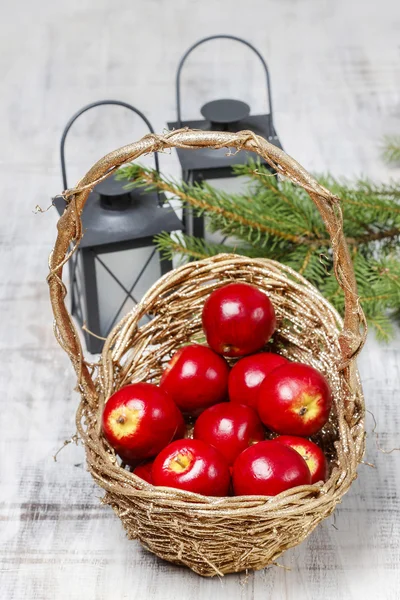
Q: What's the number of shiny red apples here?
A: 10